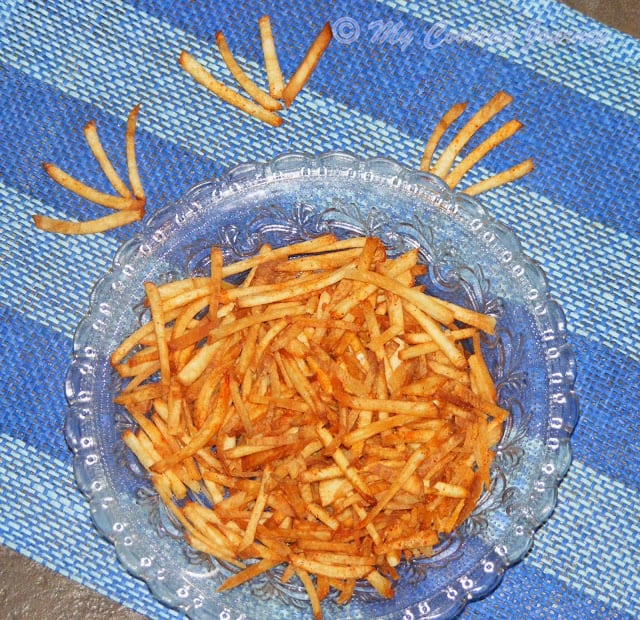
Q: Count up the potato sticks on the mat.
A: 12